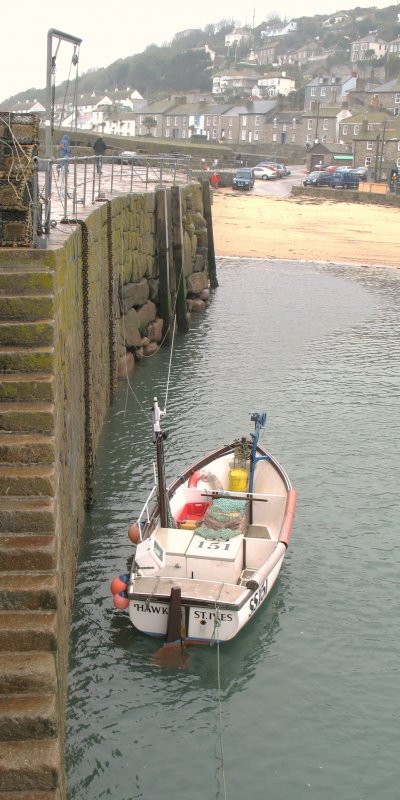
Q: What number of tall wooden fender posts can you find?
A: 3